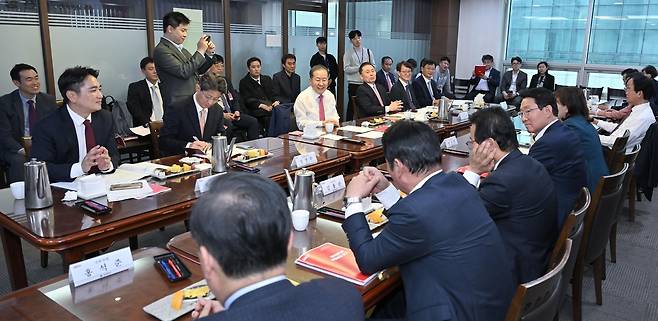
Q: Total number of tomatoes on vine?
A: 0